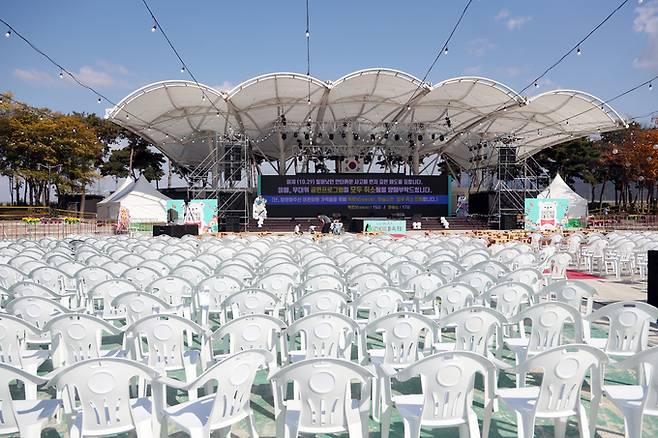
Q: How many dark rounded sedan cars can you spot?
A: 0